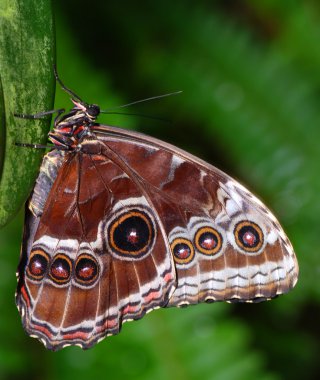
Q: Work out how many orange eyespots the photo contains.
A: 7